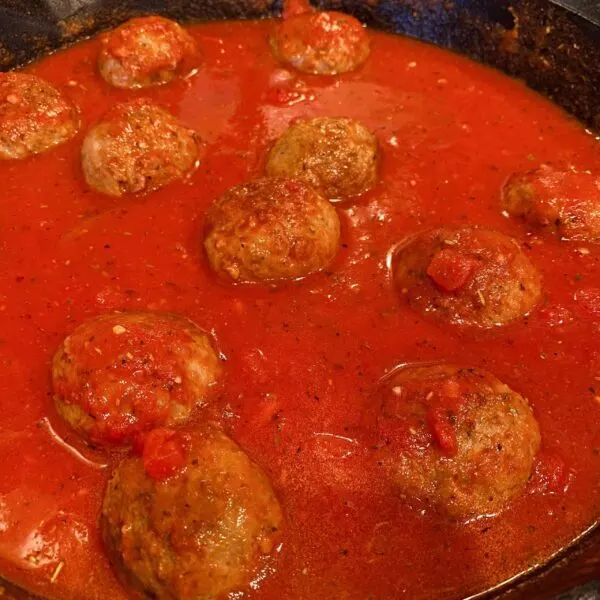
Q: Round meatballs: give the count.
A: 11